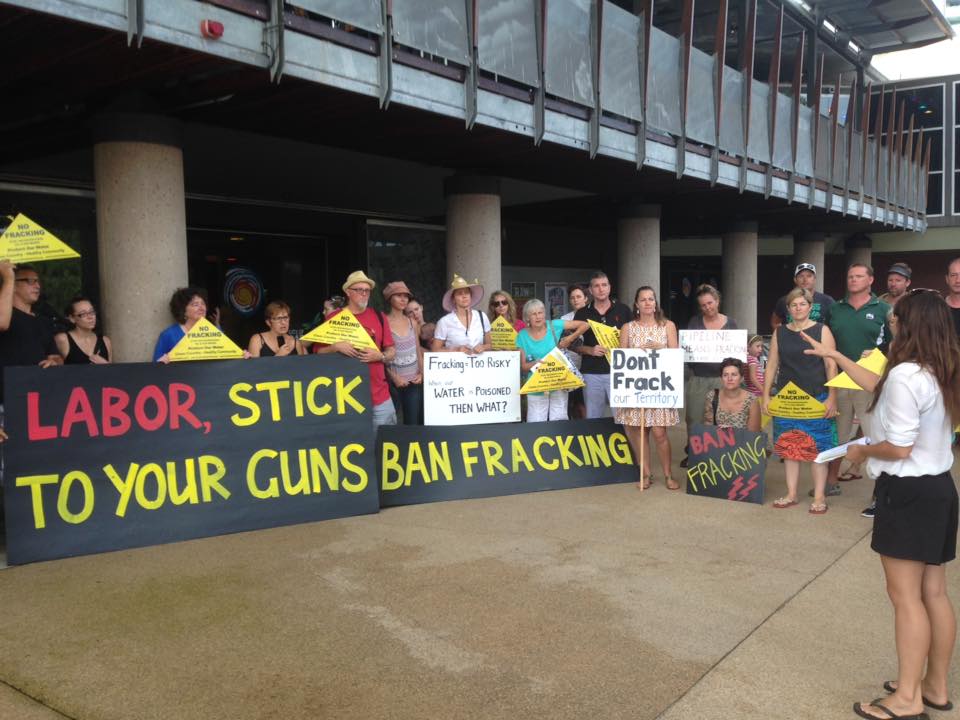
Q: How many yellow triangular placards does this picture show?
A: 8